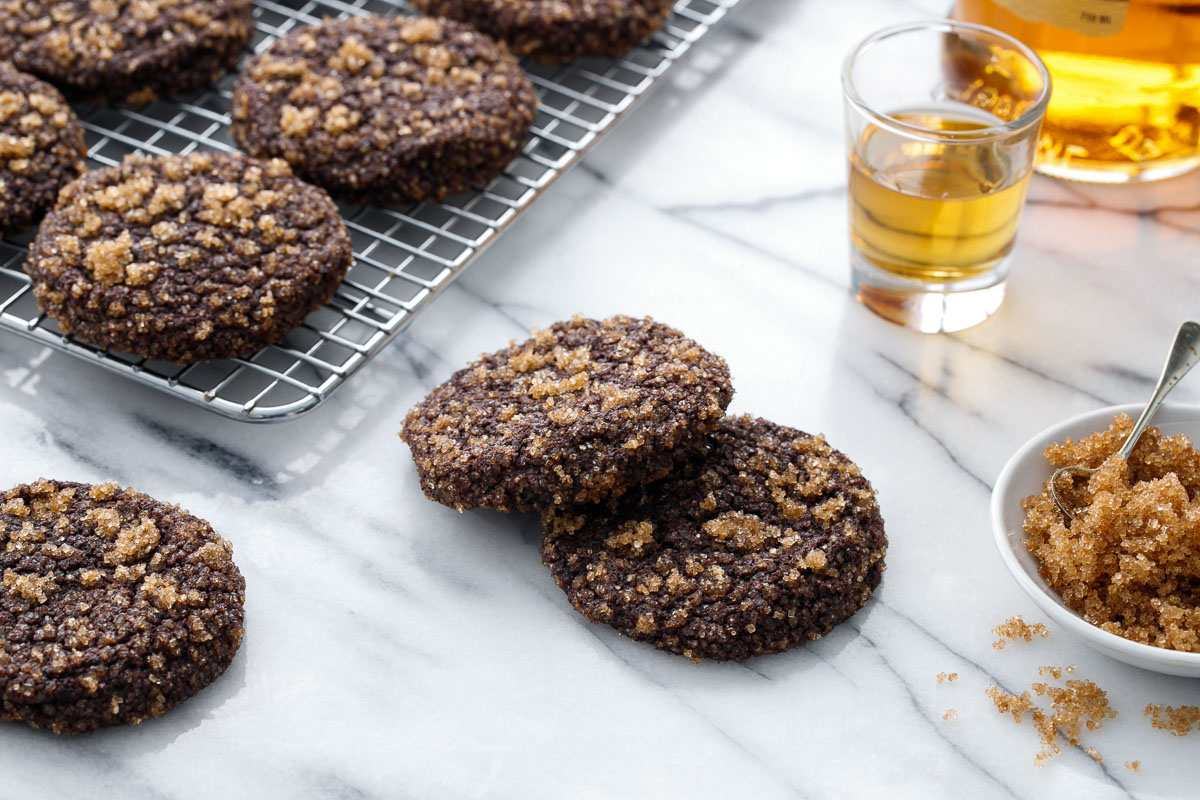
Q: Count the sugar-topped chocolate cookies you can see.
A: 8